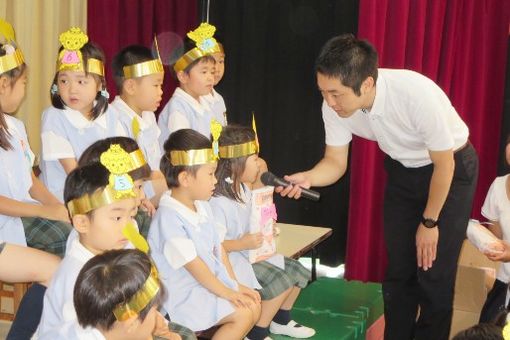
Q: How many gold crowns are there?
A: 9